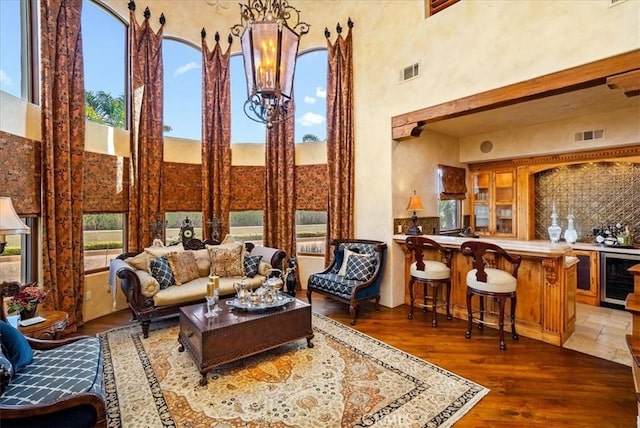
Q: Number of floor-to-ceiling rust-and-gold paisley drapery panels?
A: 5